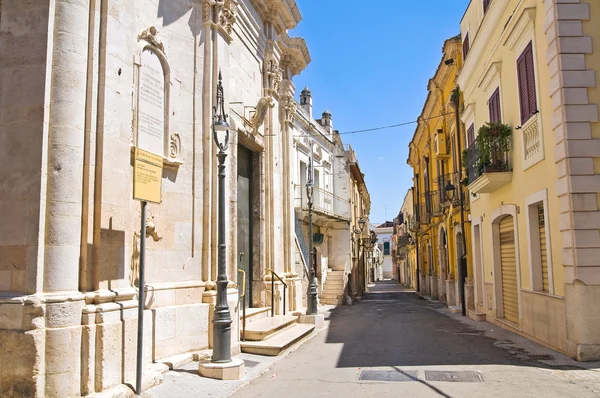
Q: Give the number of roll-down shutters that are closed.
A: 2